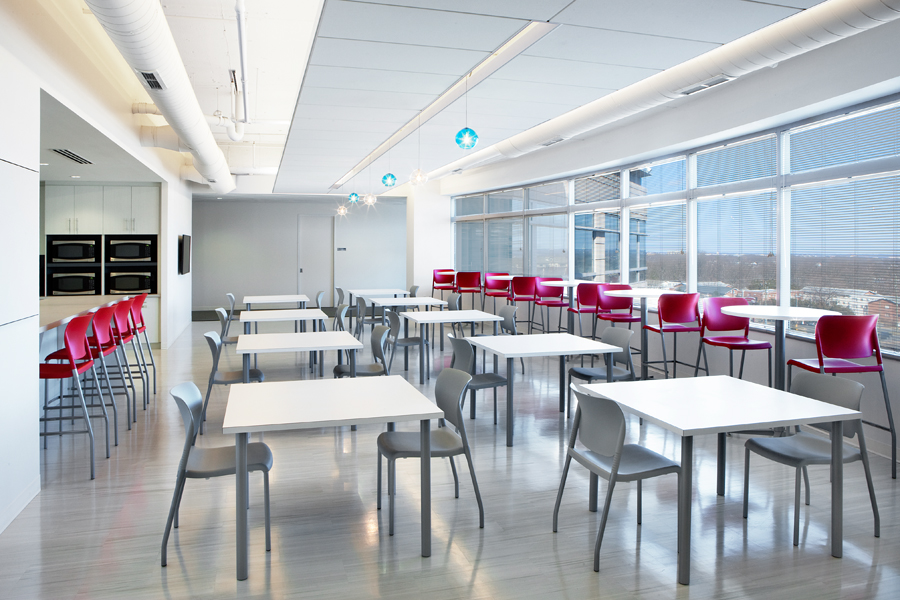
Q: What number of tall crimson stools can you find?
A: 14